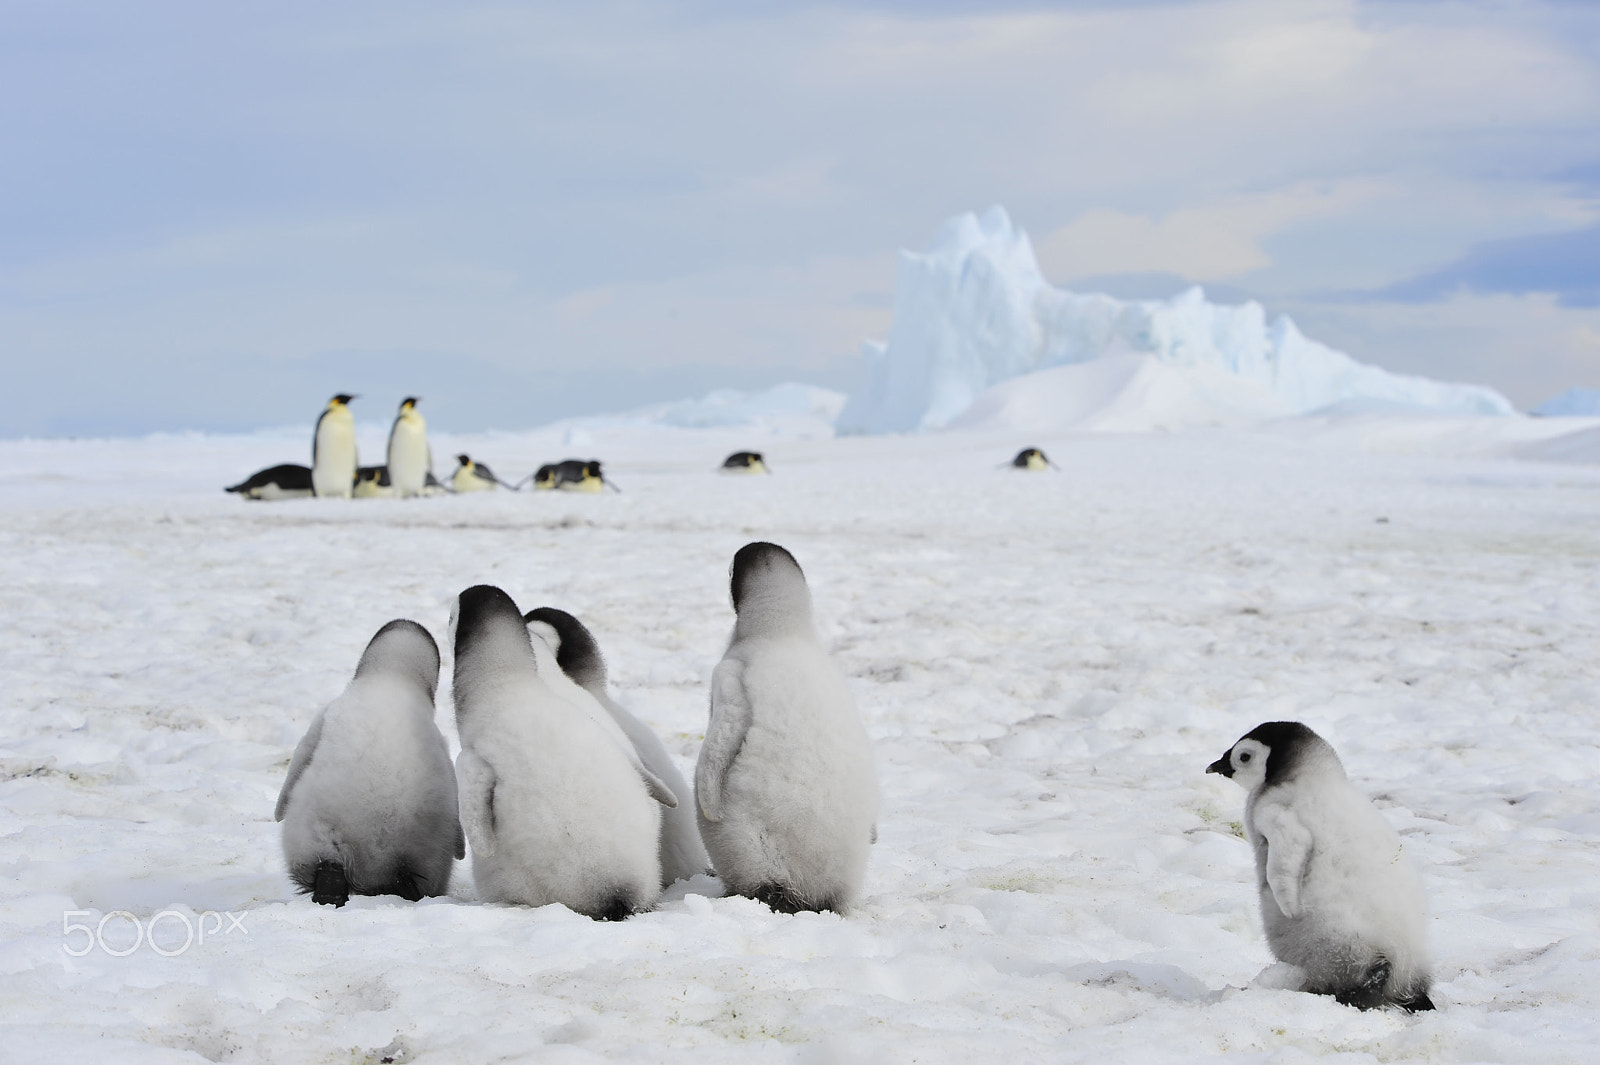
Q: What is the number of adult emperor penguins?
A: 9